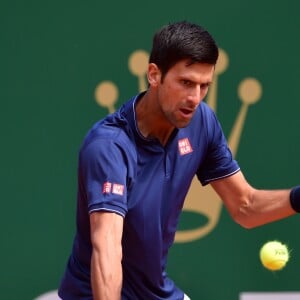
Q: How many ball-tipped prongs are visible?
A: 4